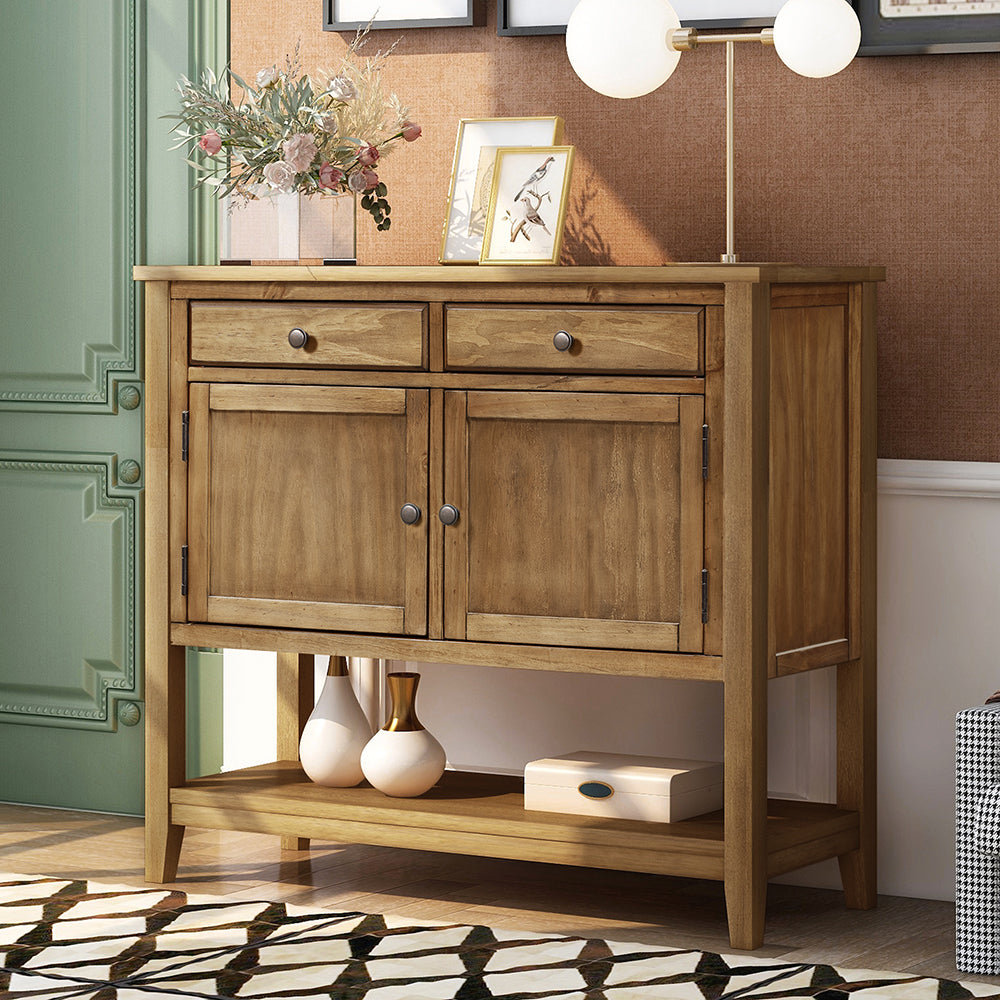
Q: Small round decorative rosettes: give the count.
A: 3